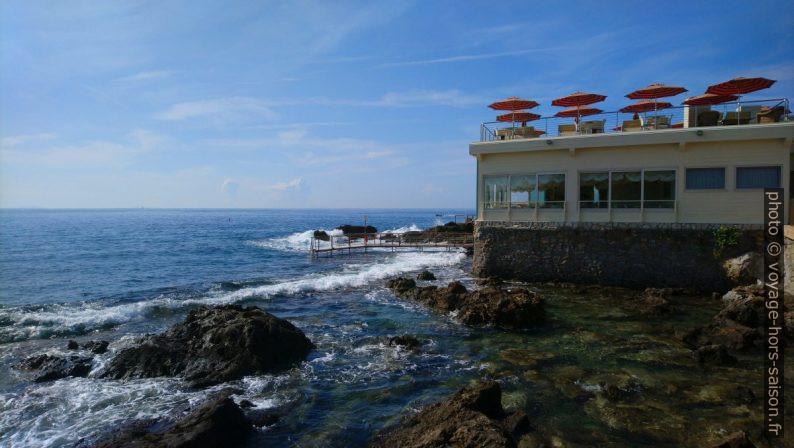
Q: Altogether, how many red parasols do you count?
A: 8